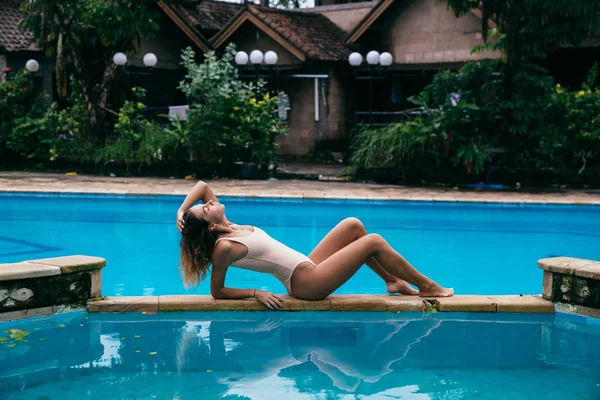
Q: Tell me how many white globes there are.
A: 9